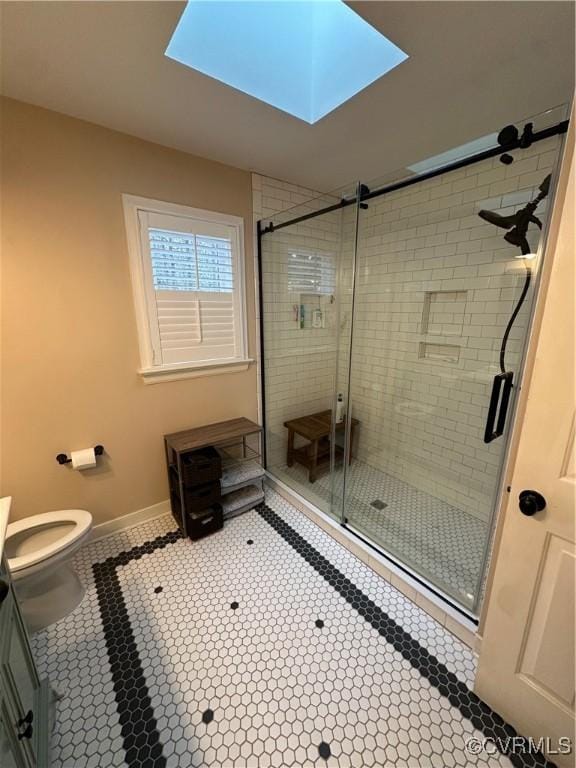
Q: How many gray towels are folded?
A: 2